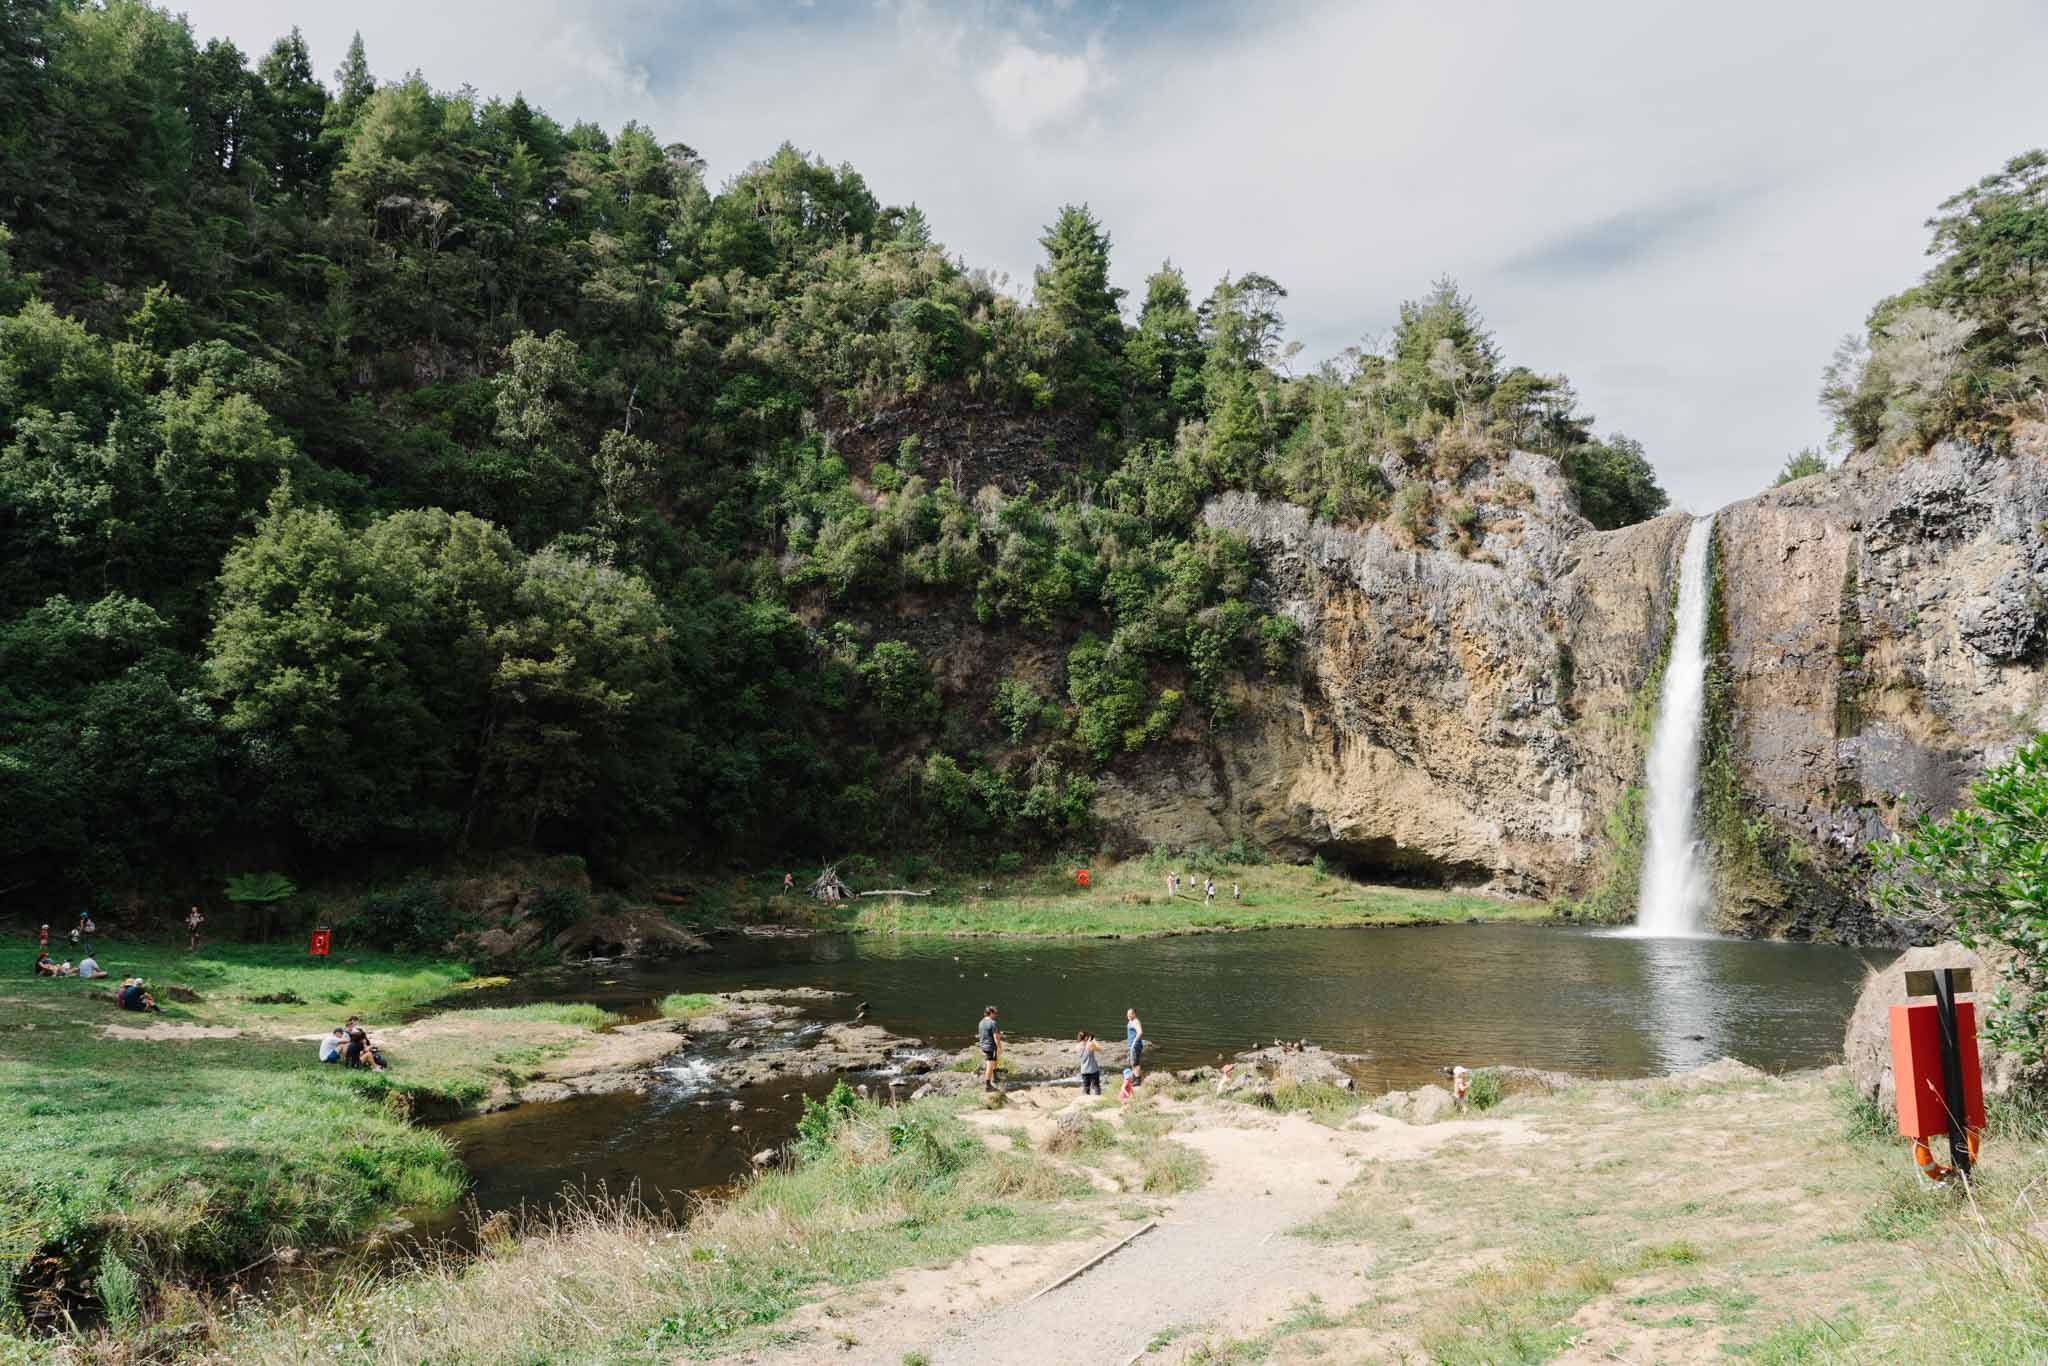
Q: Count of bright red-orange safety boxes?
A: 3